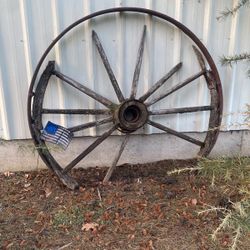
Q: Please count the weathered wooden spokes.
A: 11